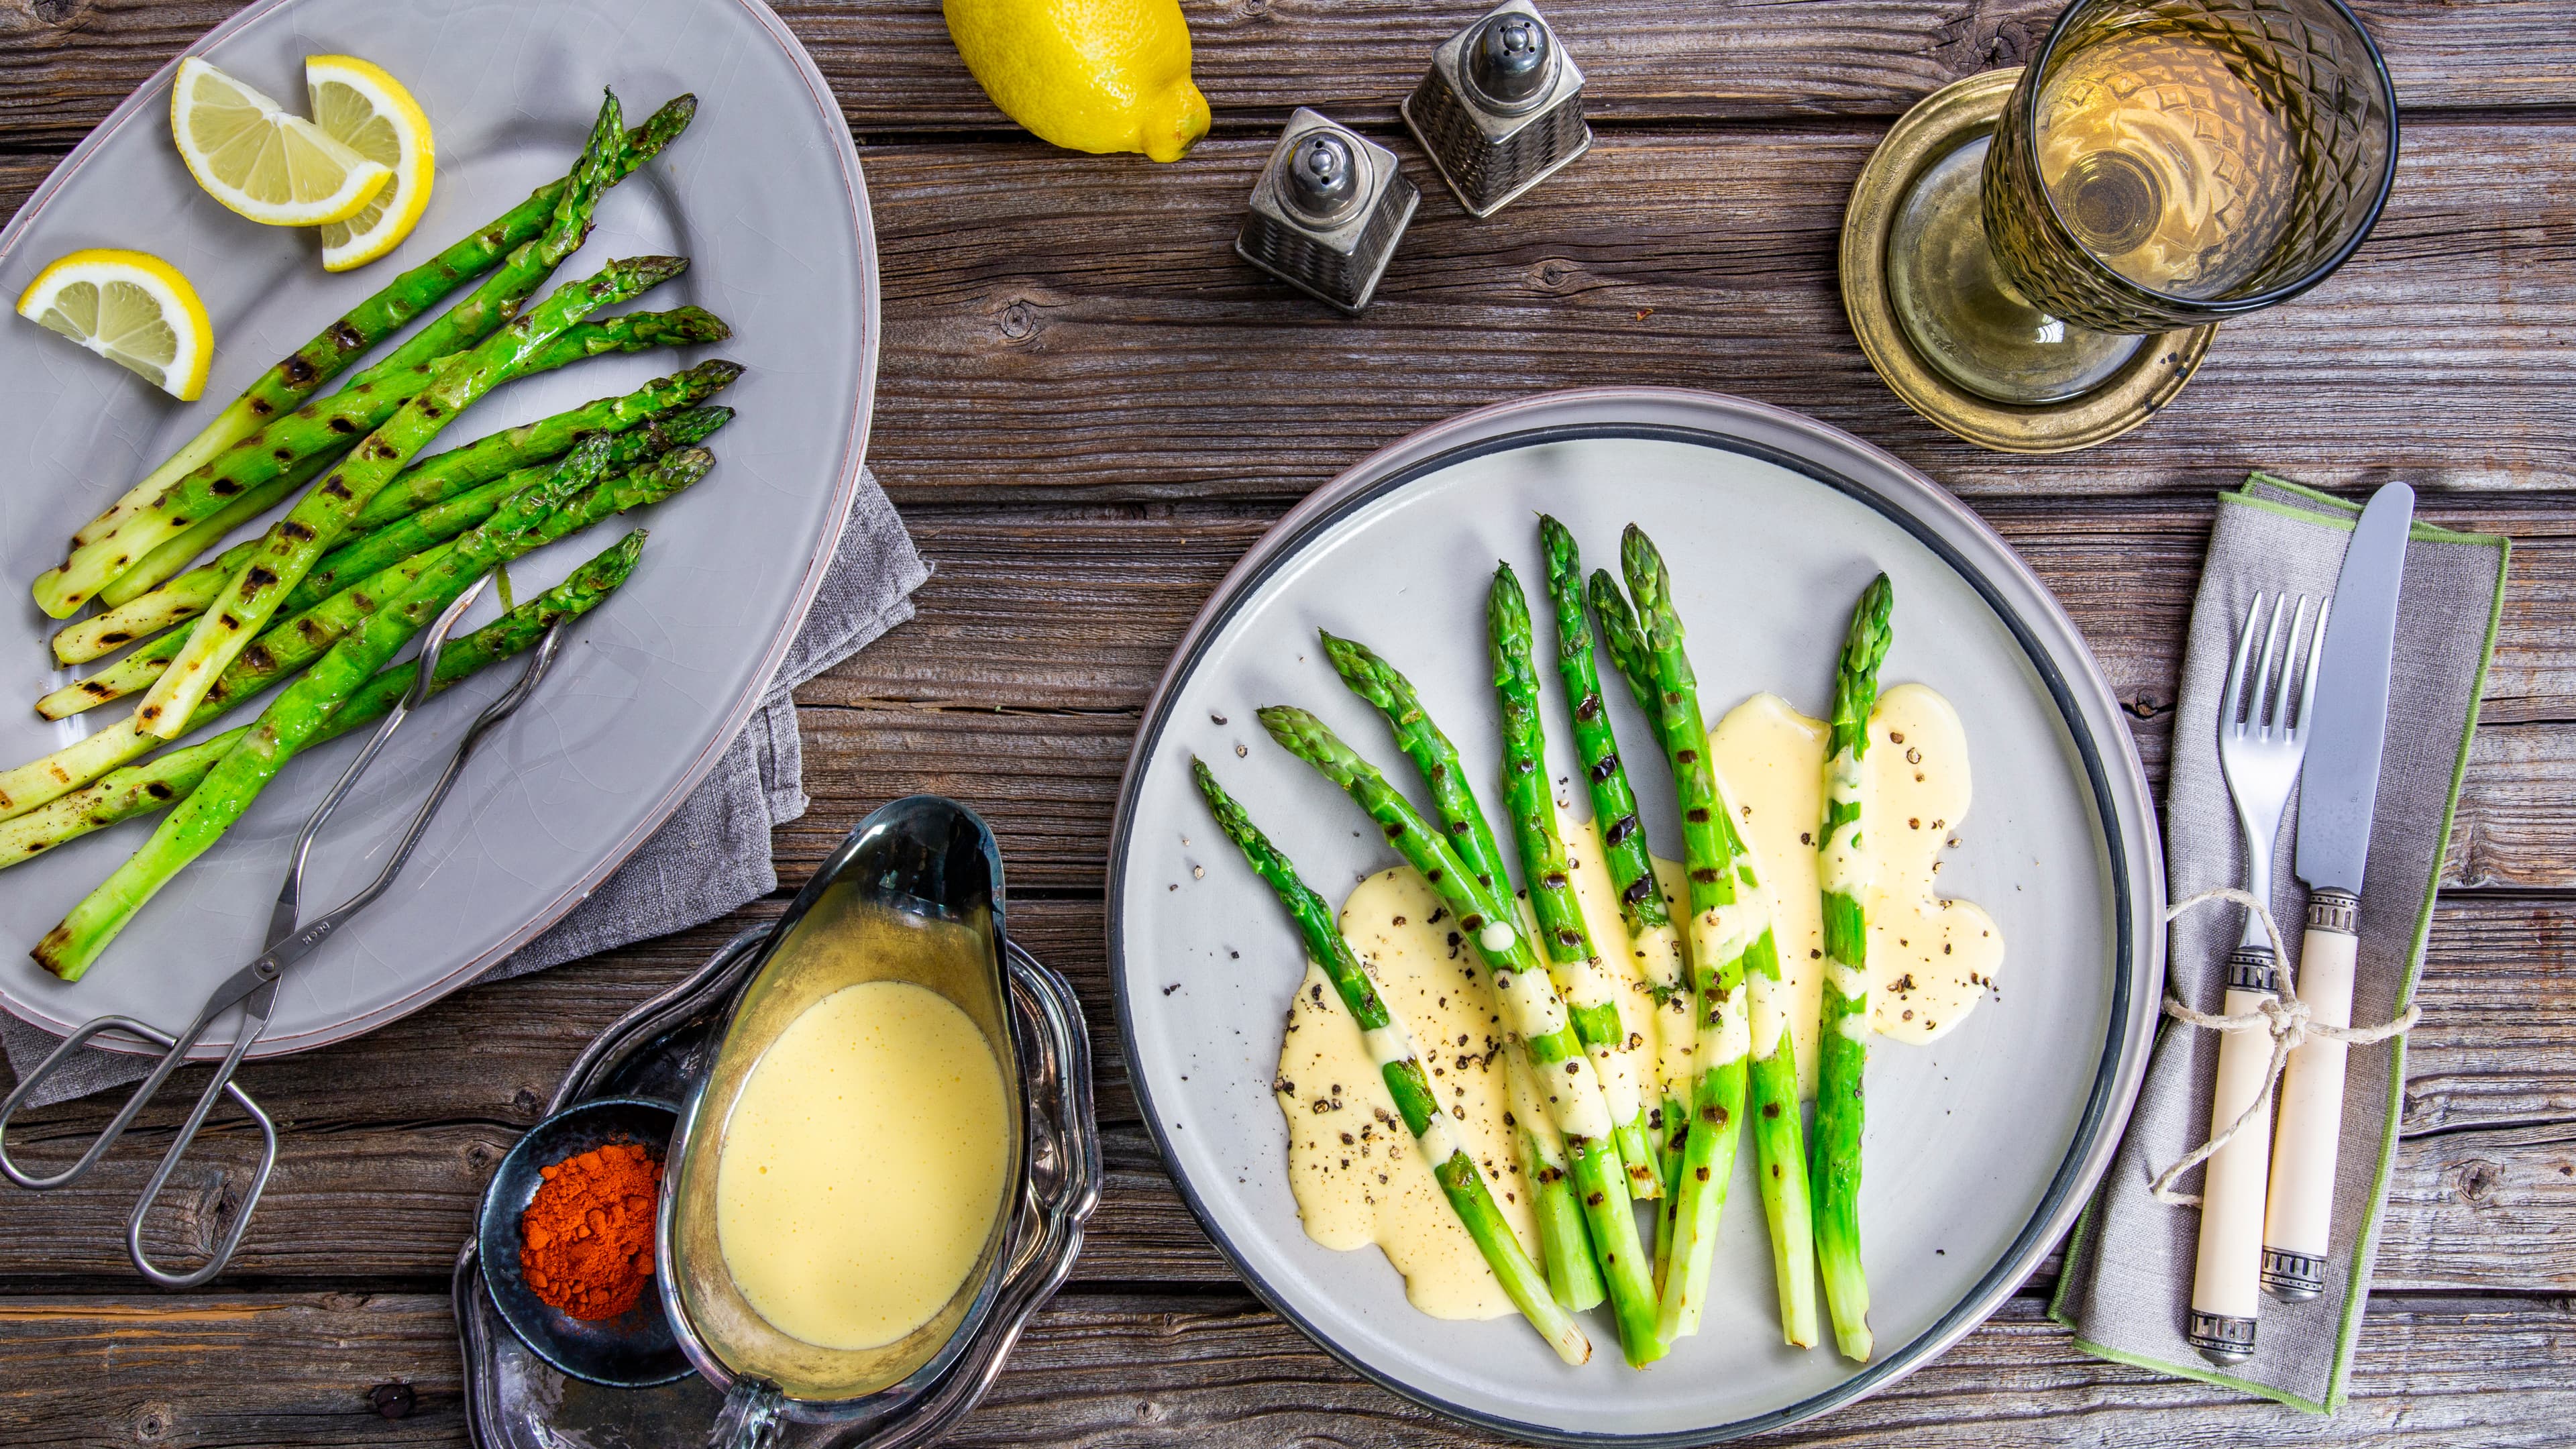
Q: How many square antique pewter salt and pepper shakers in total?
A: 2